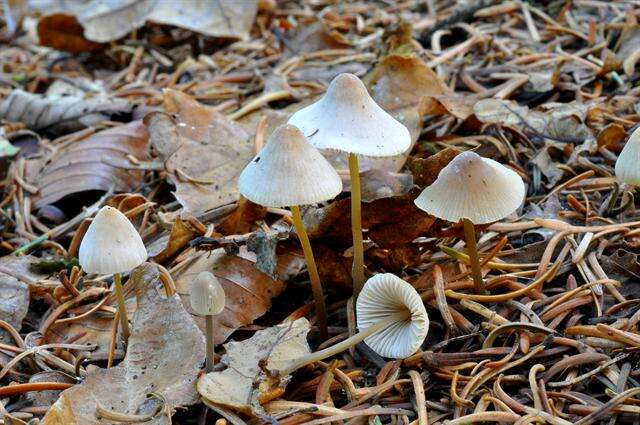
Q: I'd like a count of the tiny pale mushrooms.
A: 7